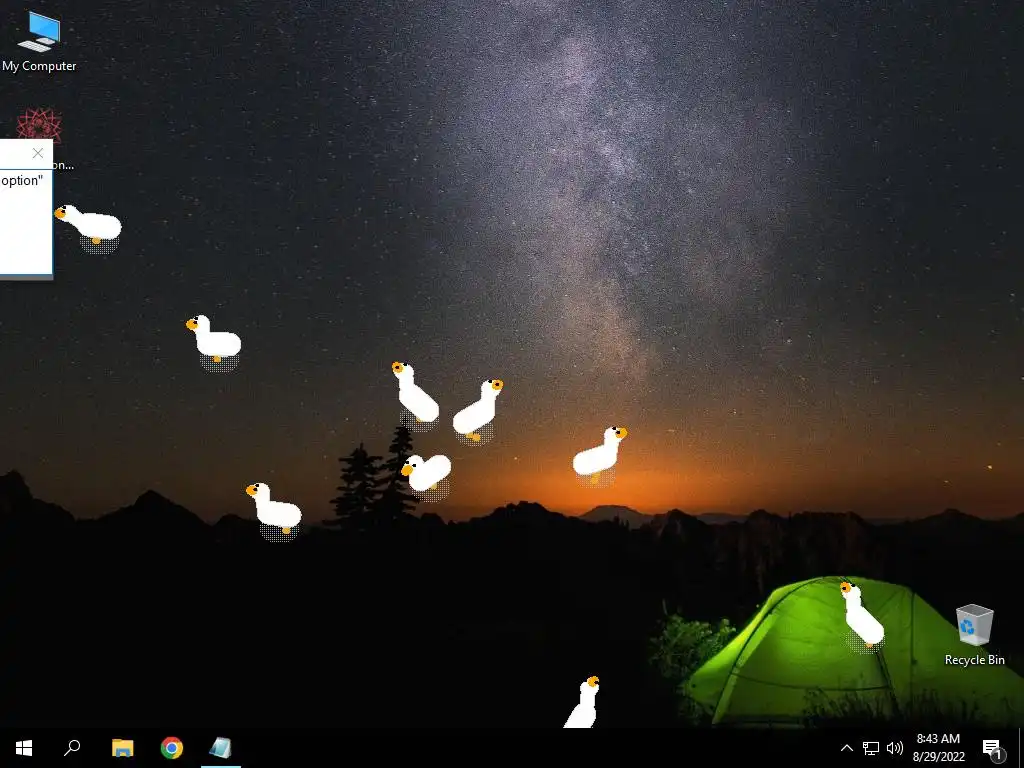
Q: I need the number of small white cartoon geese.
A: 9